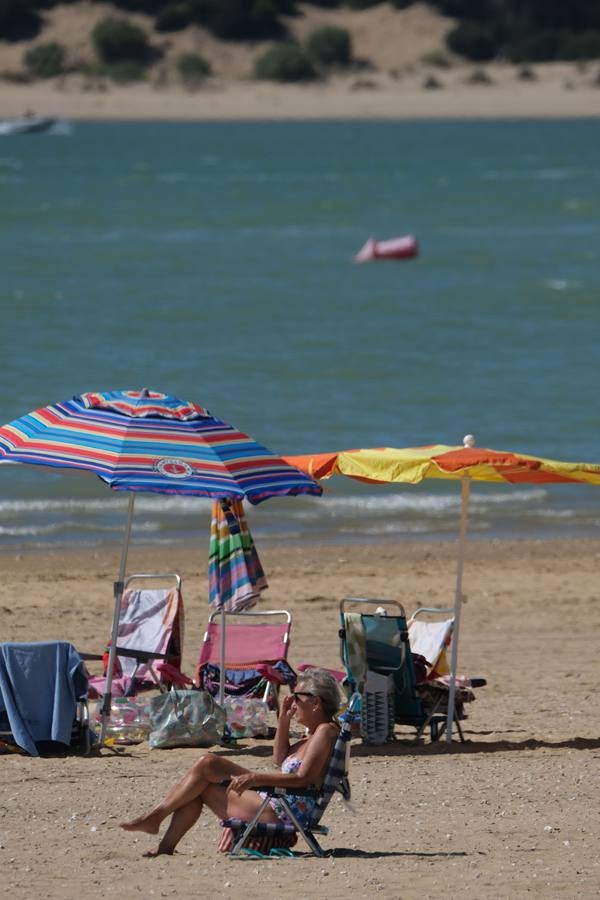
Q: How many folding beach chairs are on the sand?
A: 6